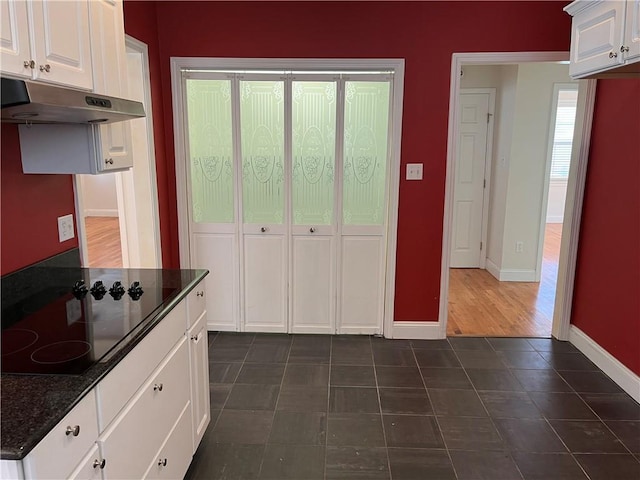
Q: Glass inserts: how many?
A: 4